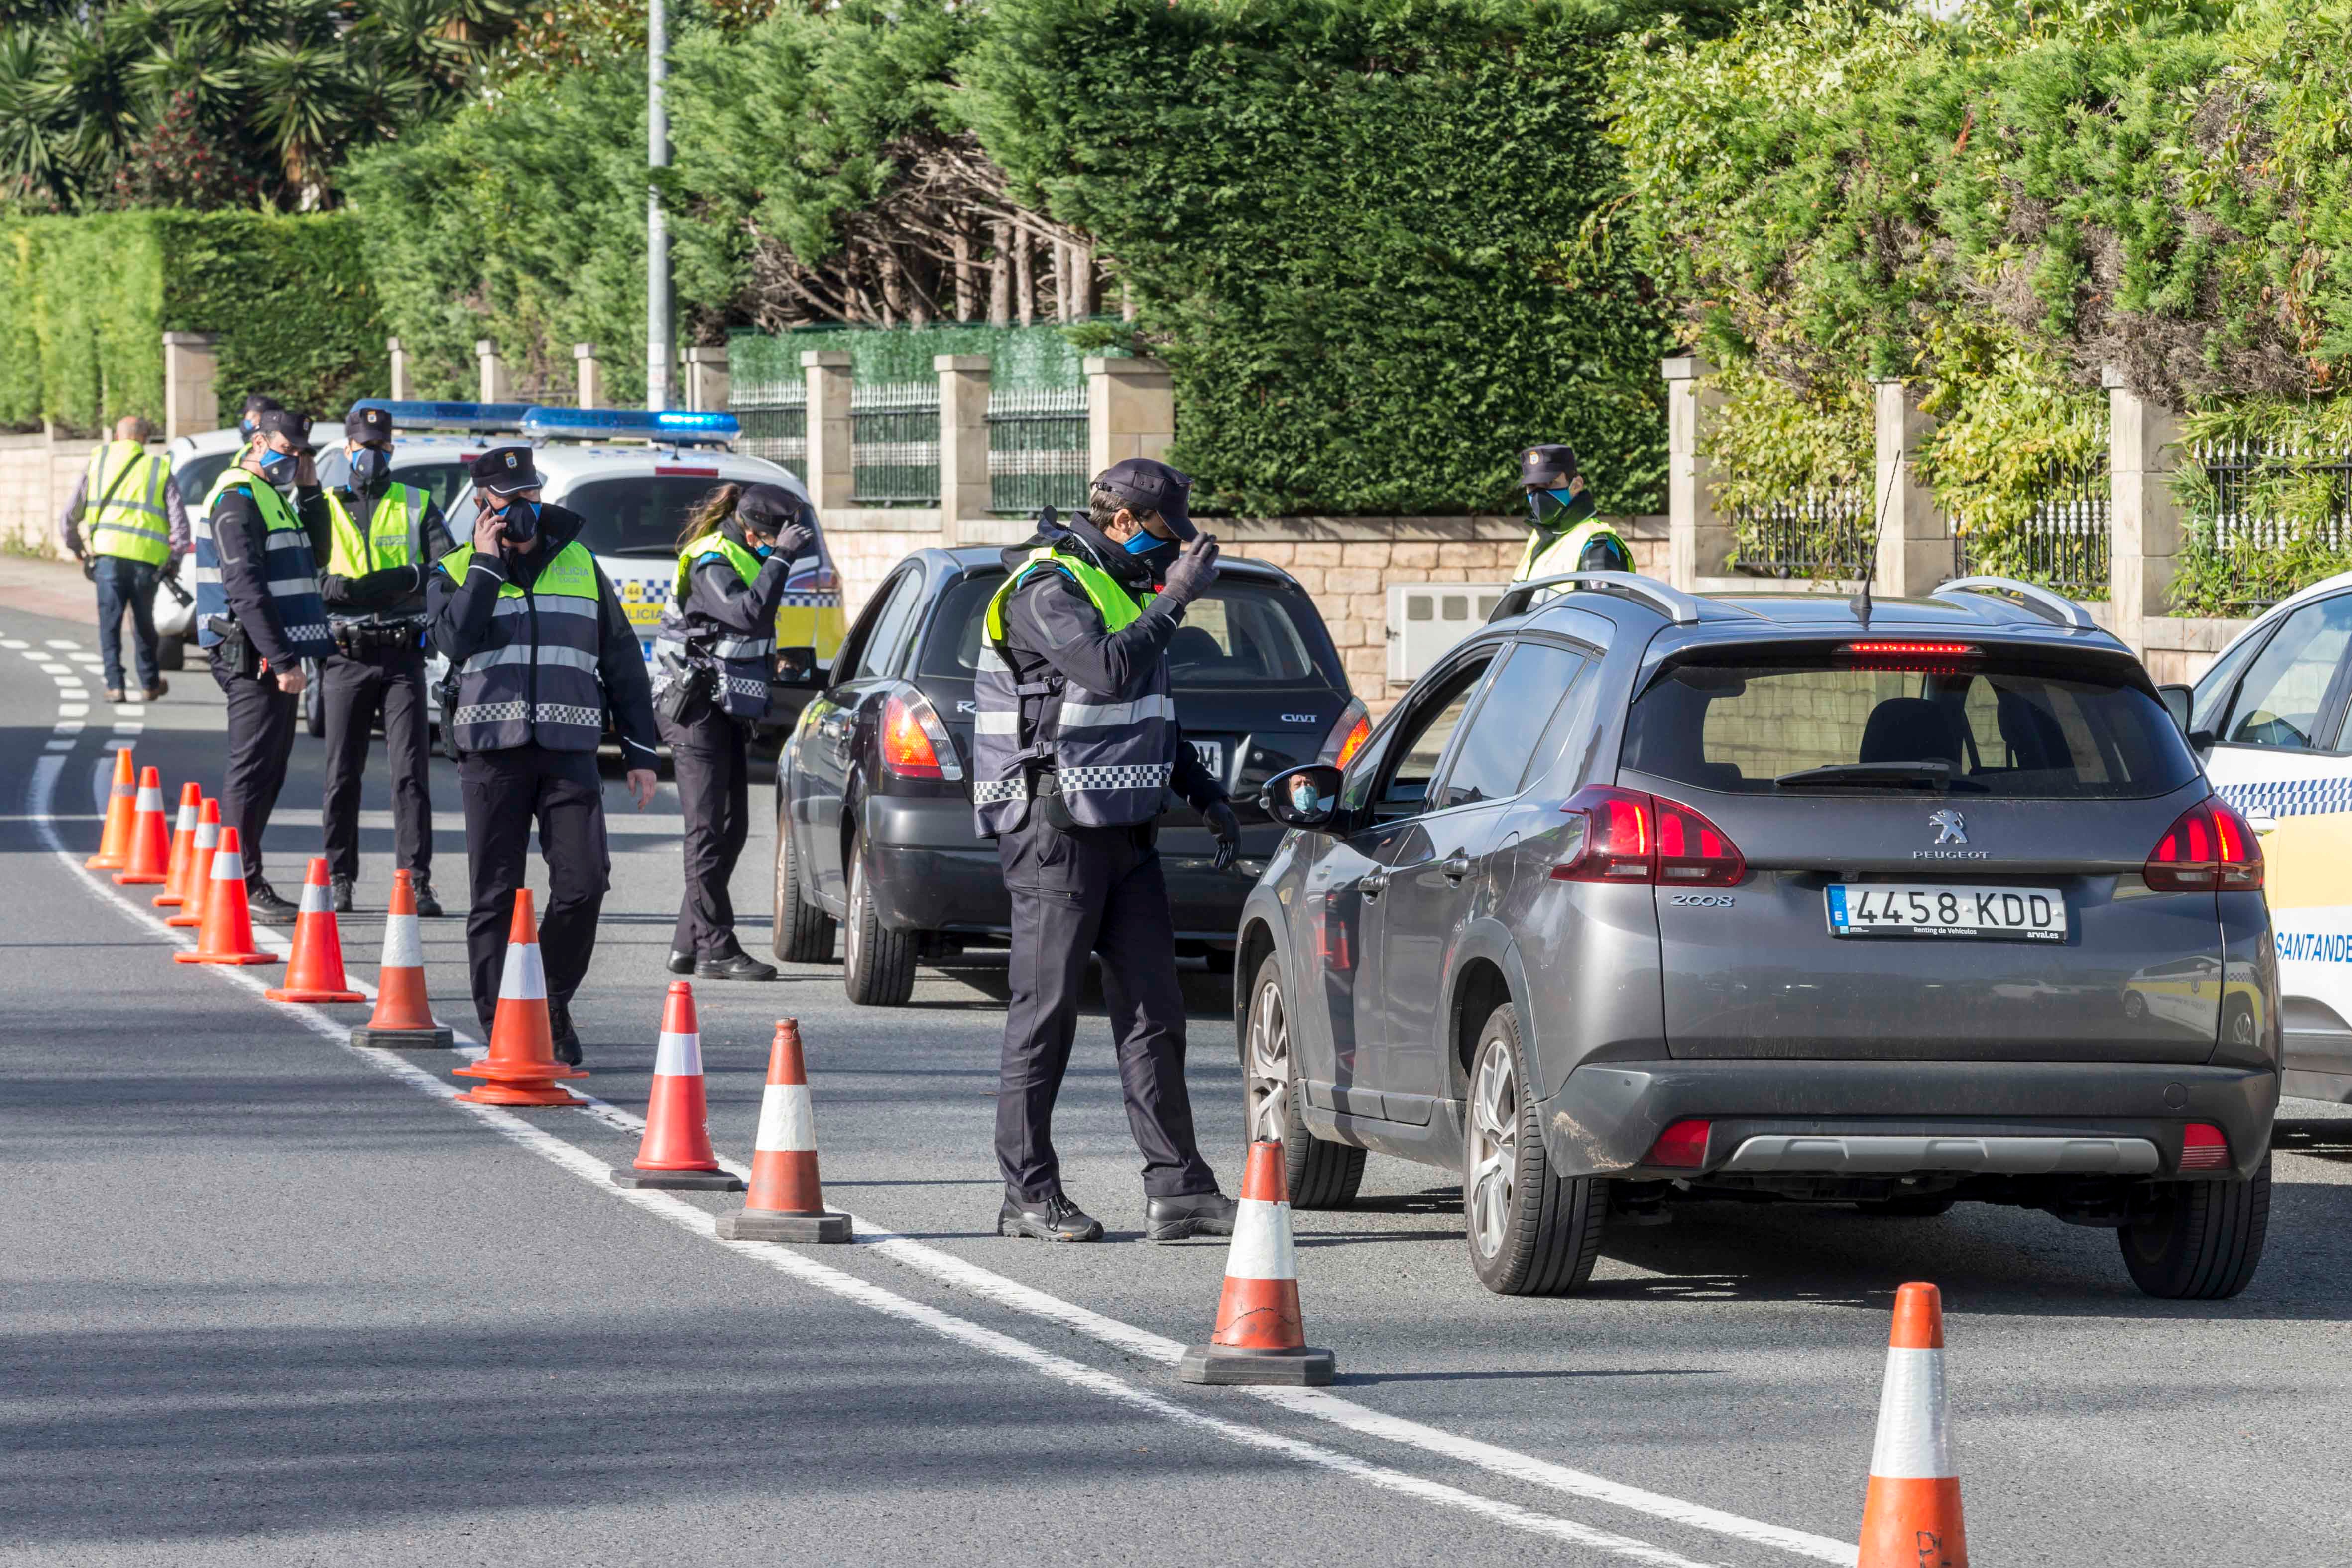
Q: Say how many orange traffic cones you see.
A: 12